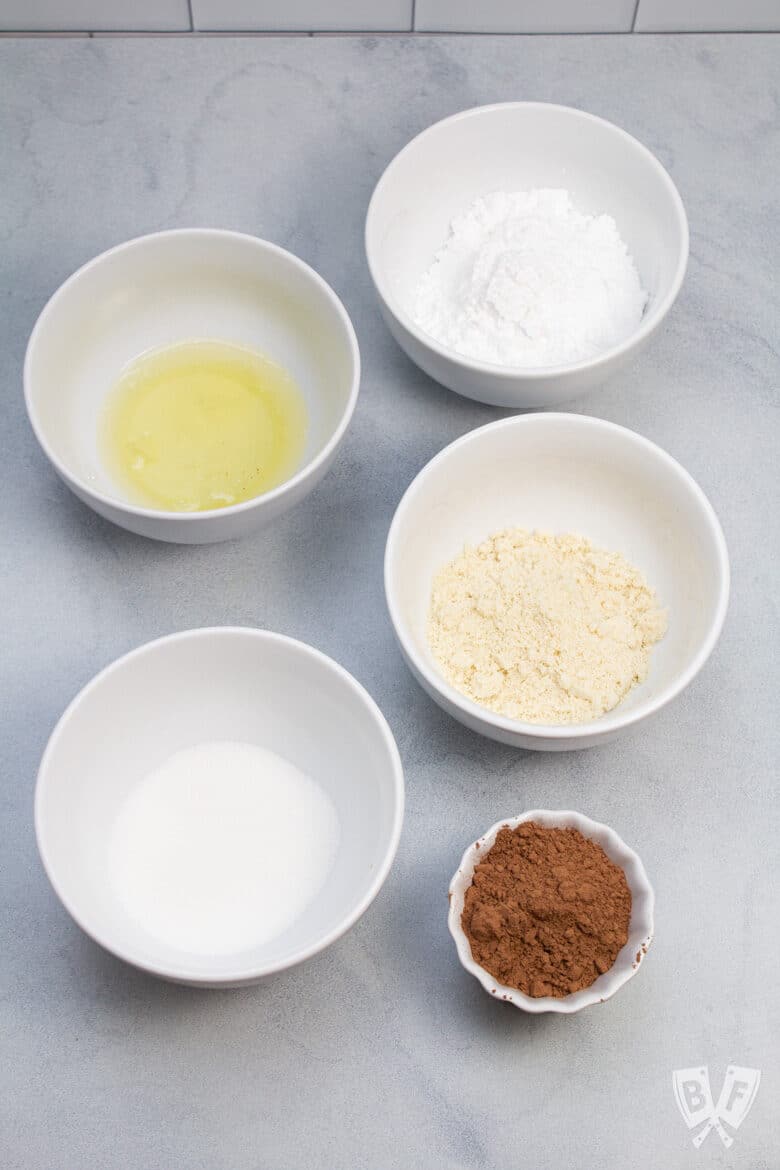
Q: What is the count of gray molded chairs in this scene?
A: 0